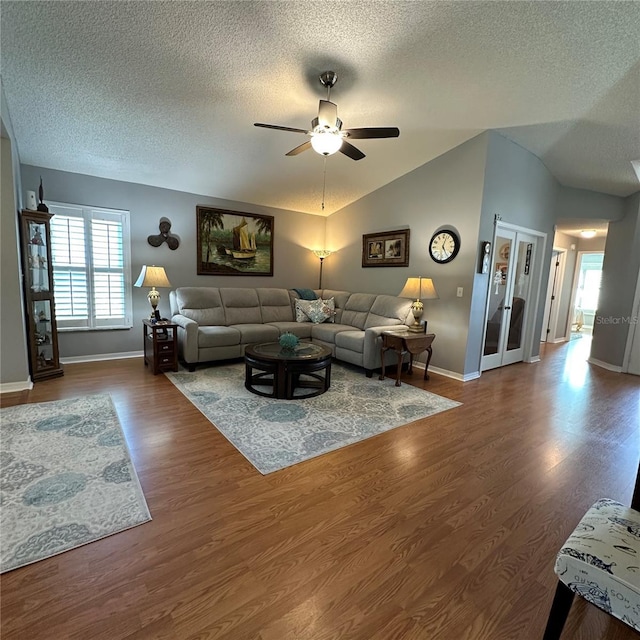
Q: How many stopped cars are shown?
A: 0